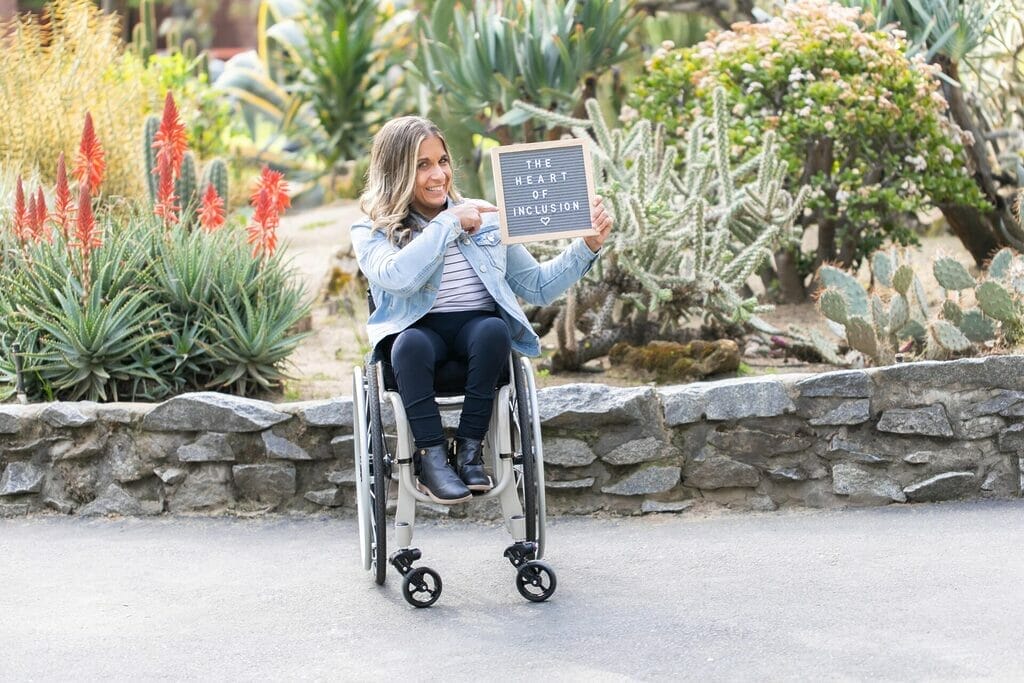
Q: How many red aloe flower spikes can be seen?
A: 11